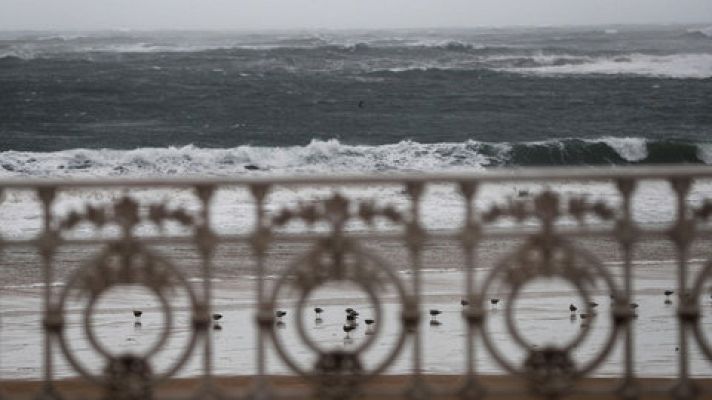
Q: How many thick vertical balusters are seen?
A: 7